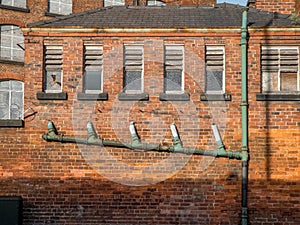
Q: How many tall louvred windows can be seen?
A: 5